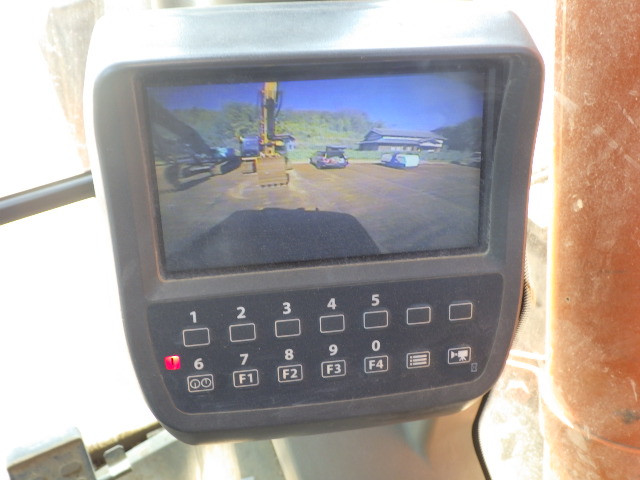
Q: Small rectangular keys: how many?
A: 14